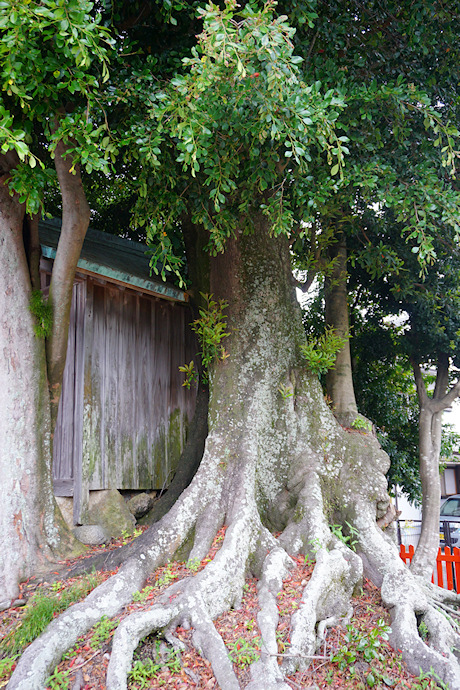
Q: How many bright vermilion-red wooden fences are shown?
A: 1